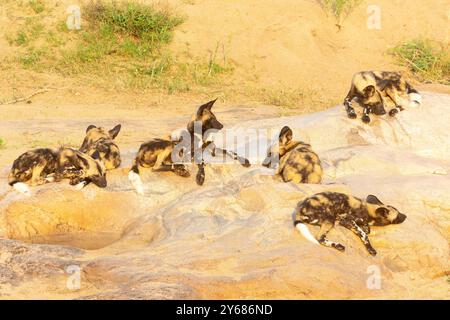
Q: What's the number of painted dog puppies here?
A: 6